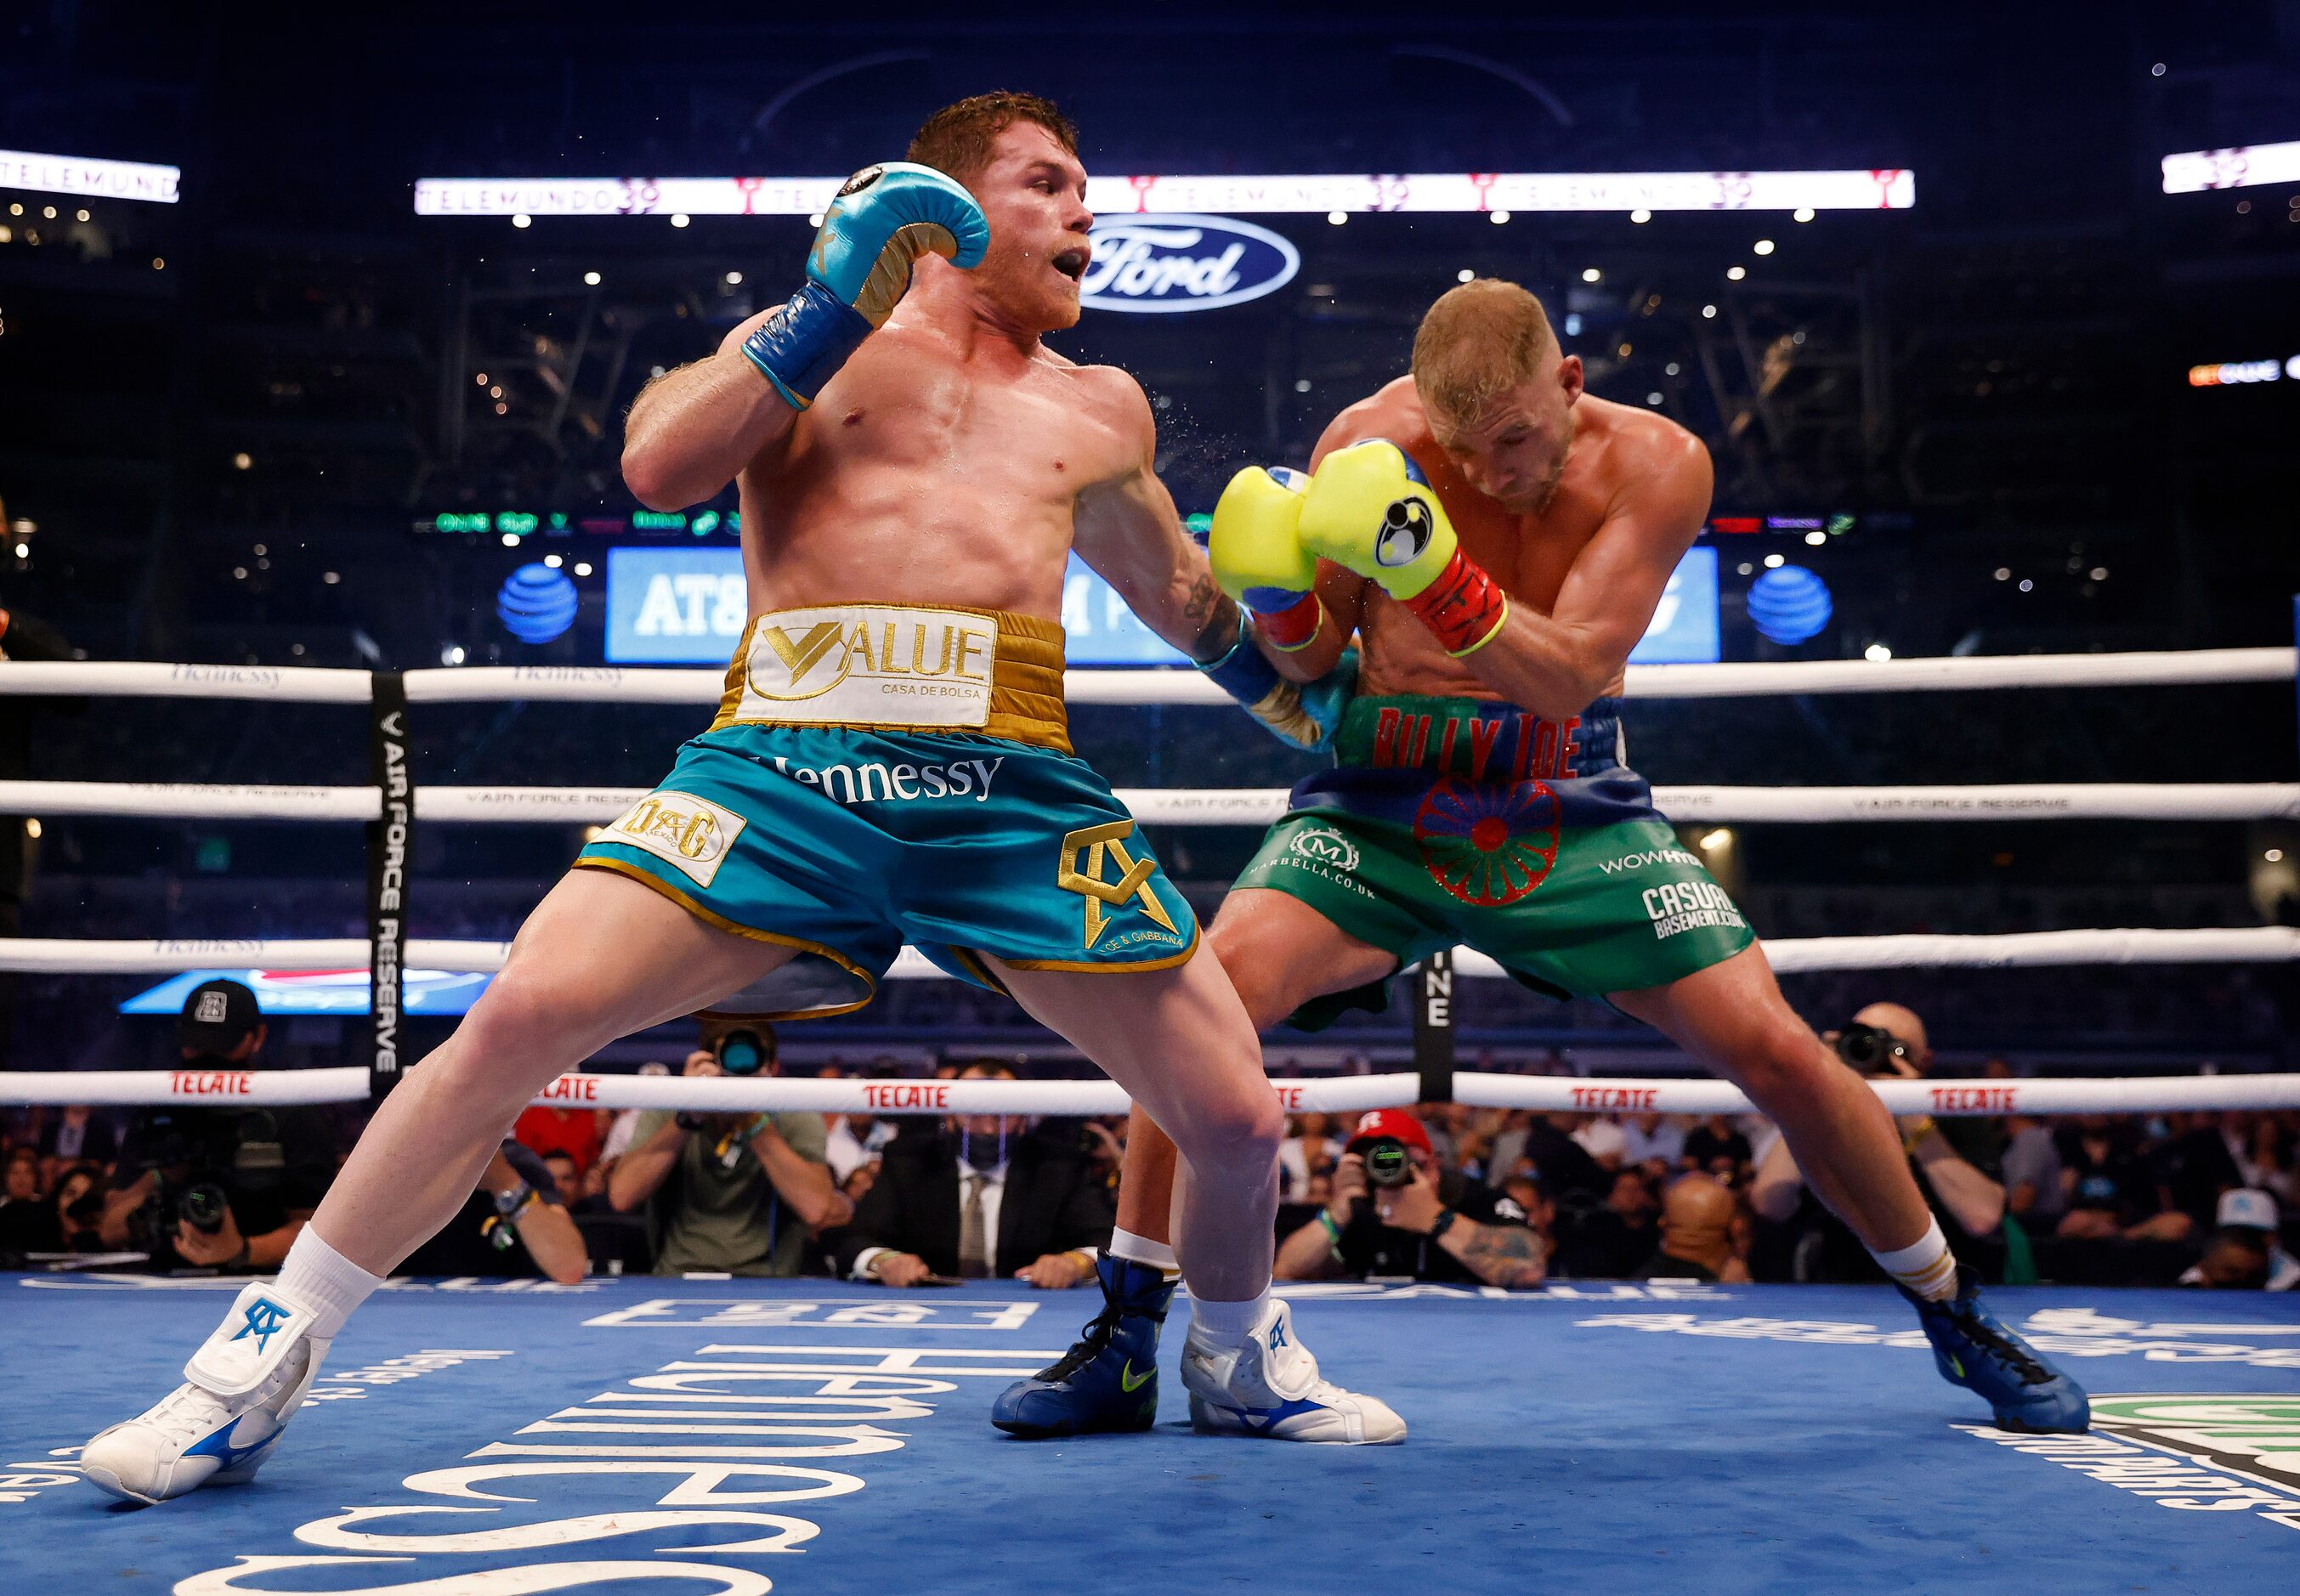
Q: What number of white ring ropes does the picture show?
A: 4